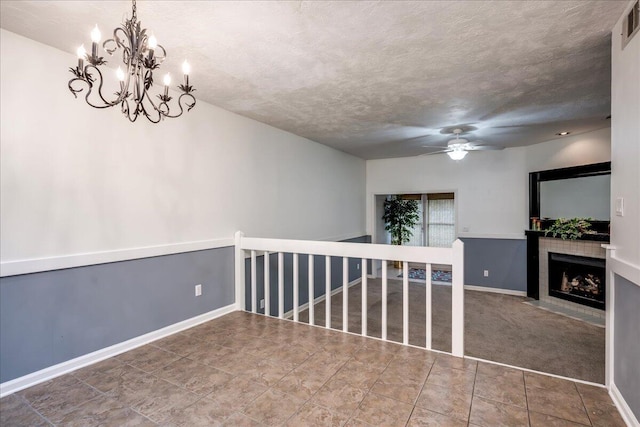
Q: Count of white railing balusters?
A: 11